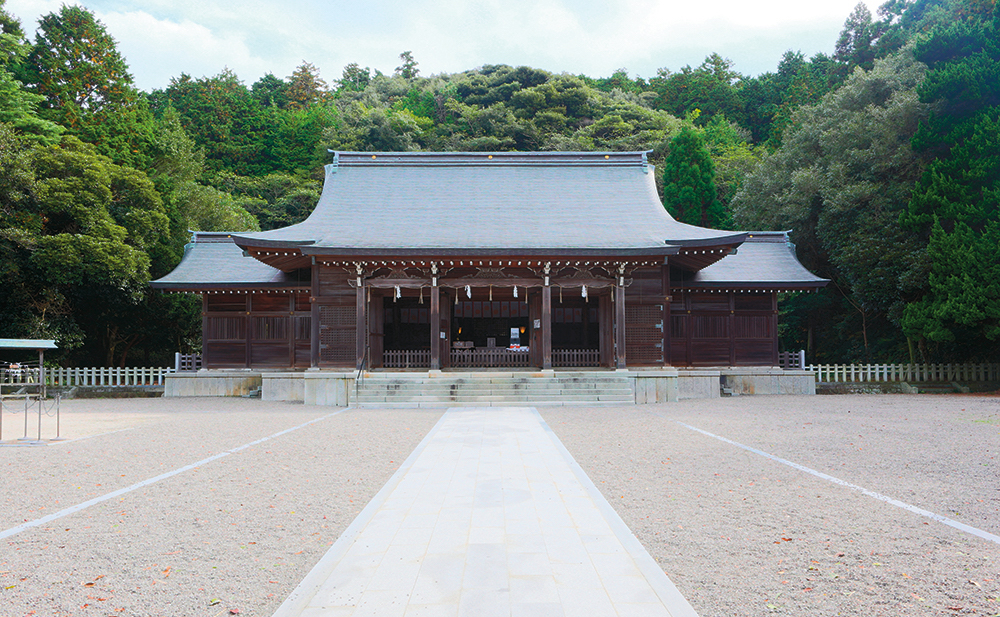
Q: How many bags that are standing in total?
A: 0